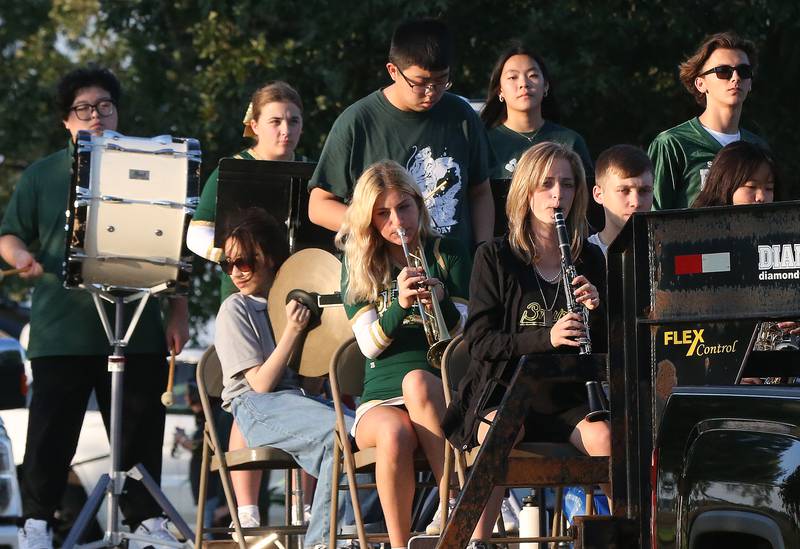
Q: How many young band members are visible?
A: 10